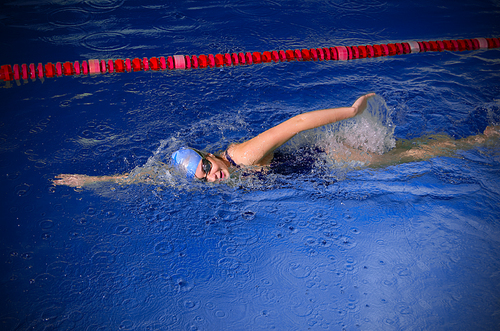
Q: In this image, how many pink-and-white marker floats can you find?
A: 5